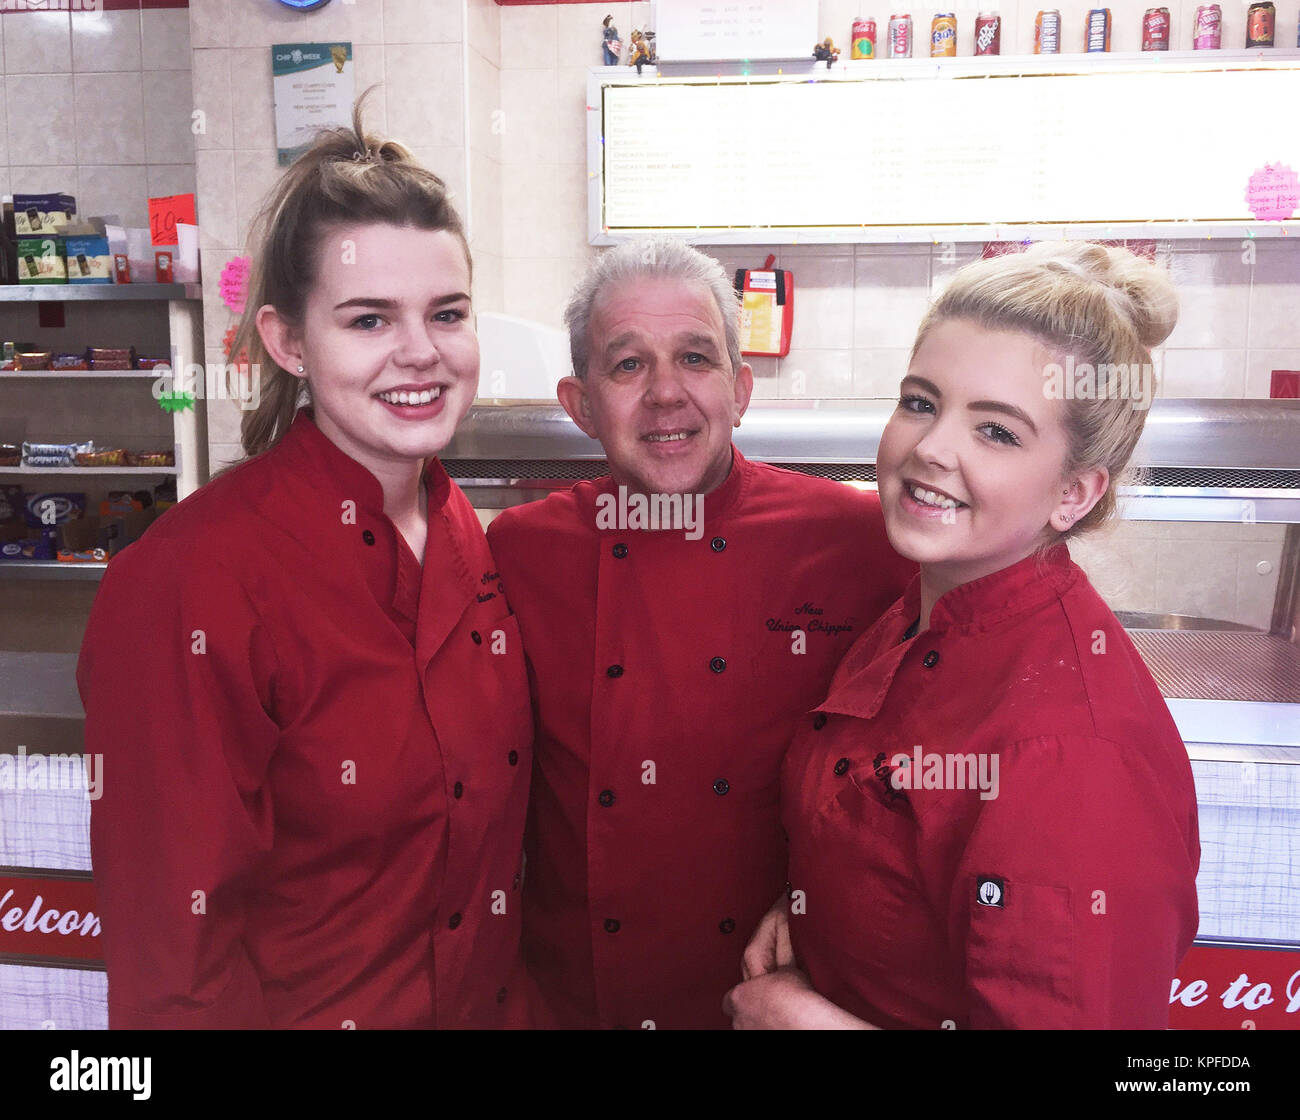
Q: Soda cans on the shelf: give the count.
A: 9